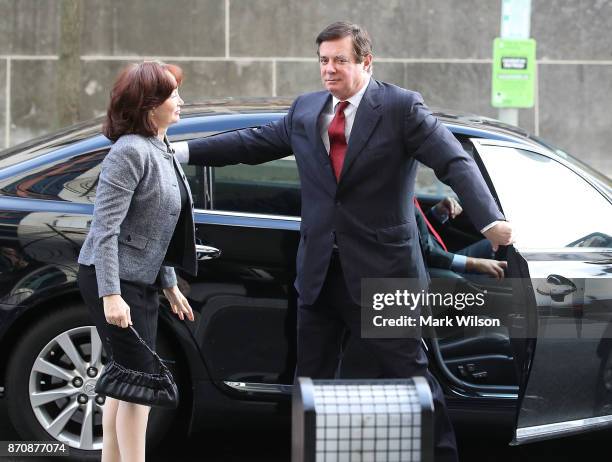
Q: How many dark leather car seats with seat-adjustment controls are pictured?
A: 1